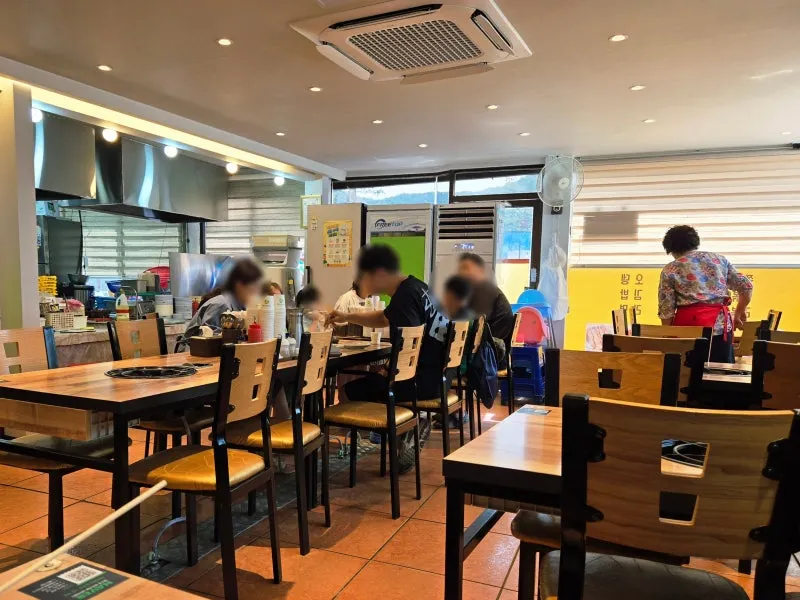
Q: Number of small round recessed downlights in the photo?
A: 12